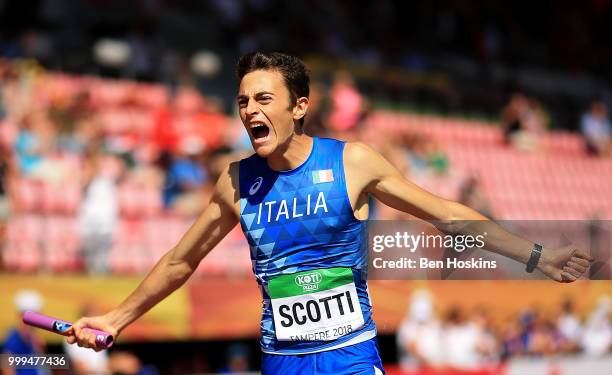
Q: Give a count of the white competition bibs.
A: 1